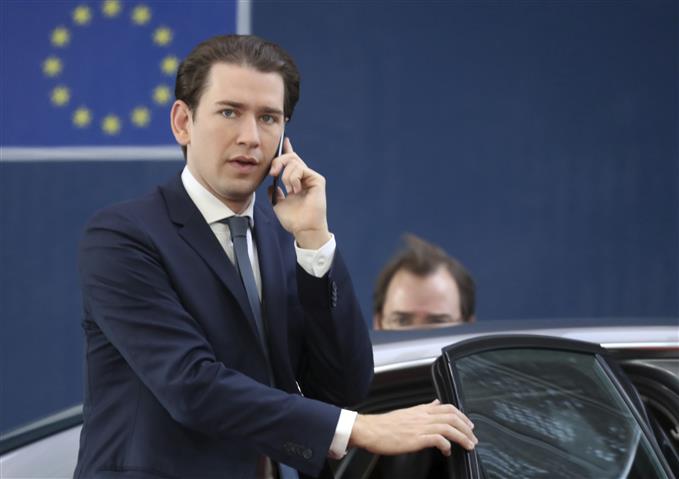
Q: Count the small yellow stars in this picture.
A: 12